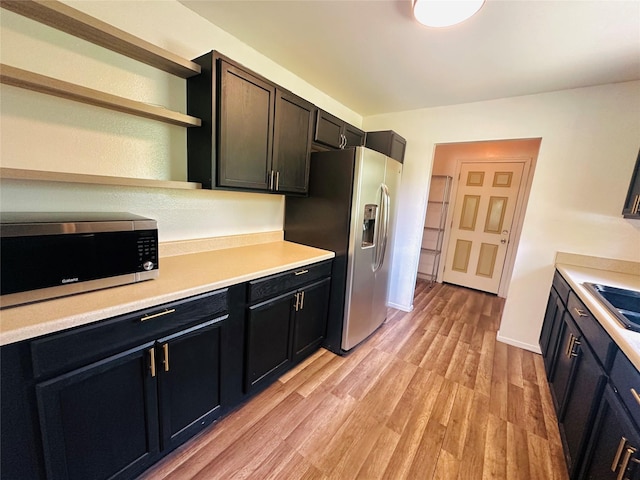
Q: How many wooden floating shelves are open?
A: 3